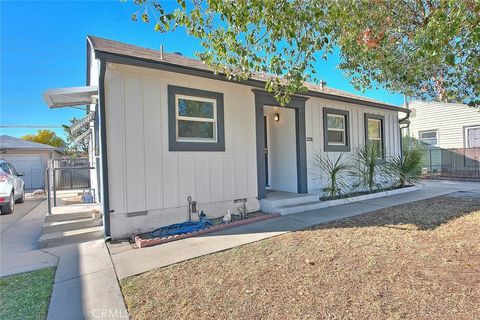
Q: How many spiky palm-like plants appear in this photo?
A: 3